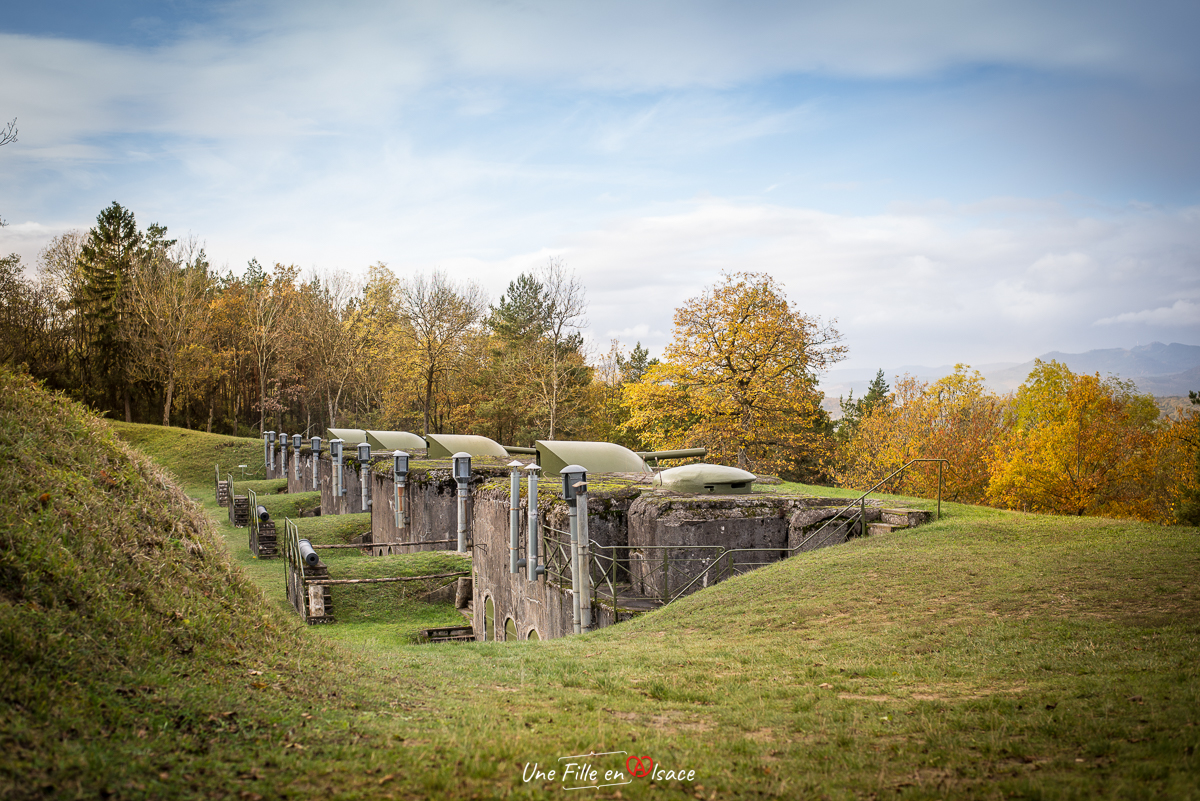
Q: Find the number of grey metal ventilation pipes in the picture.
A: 15